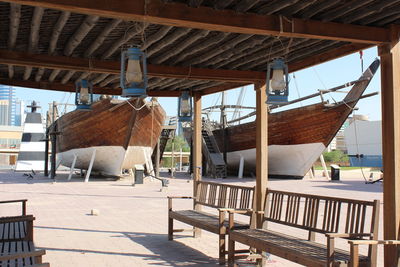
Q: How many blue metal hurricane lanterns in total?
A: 4